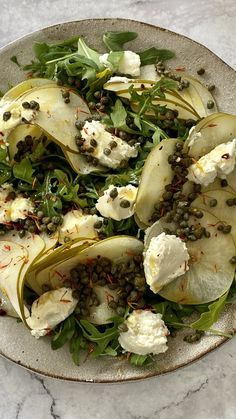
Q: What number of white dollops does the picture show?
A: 10